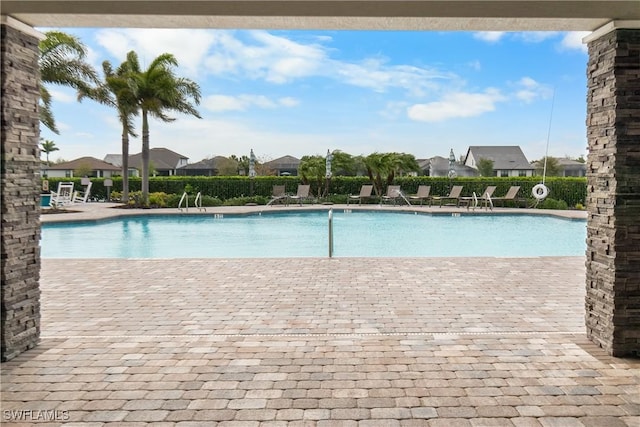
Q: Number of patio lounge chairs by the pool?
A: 8